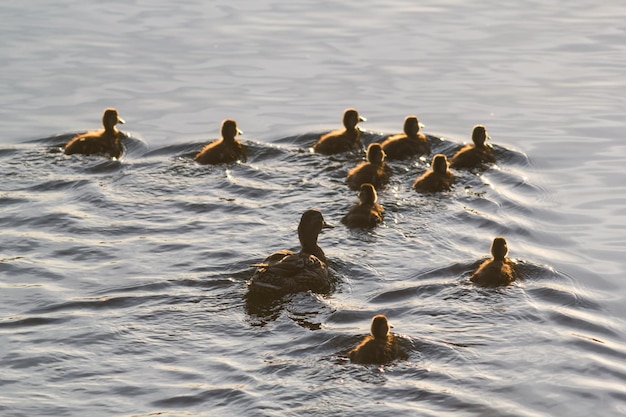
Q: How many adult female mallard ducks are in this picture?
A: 1